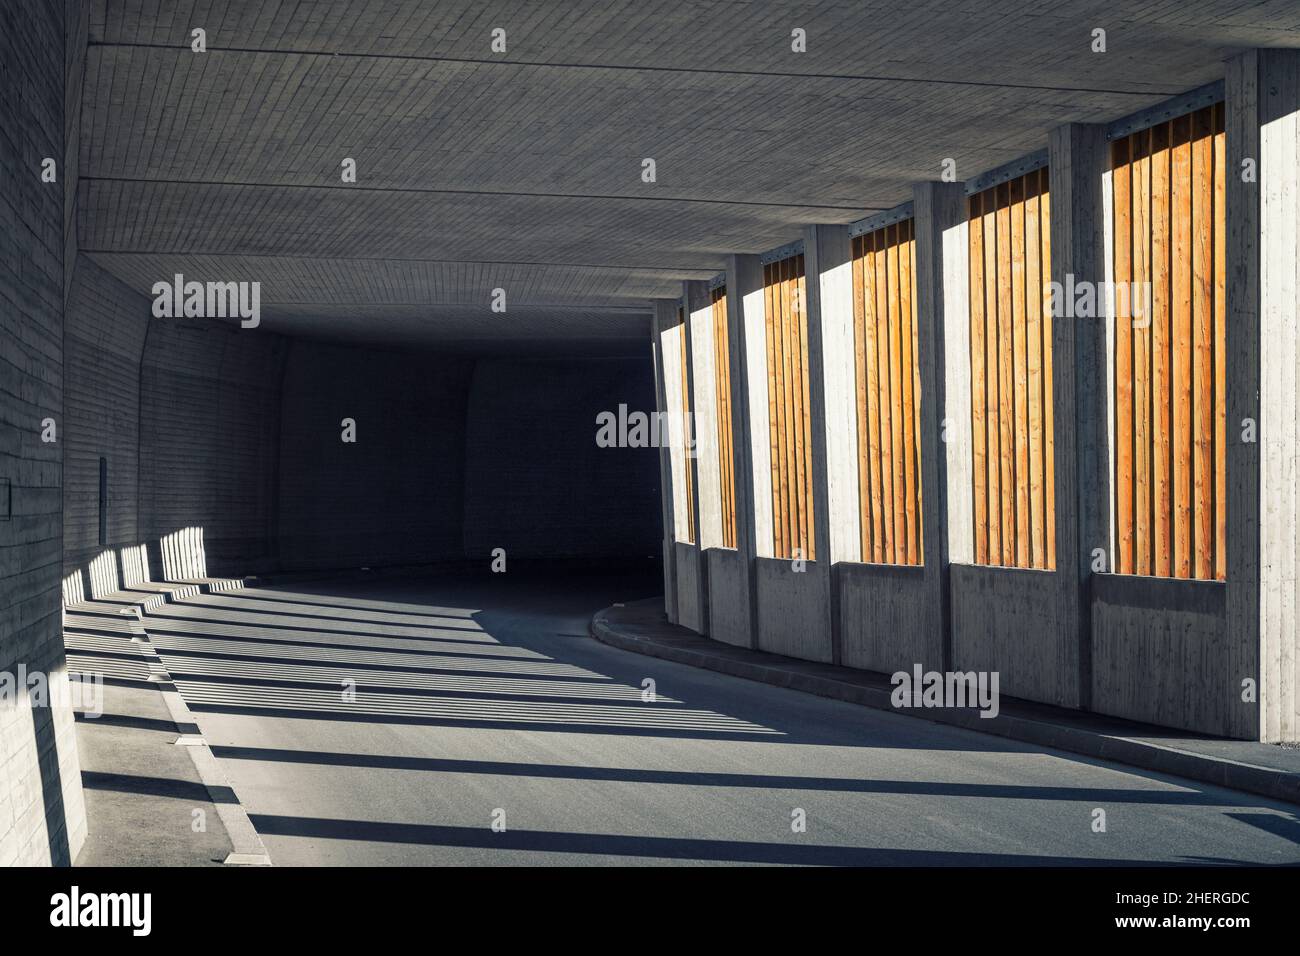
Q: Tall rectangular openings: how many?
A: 6